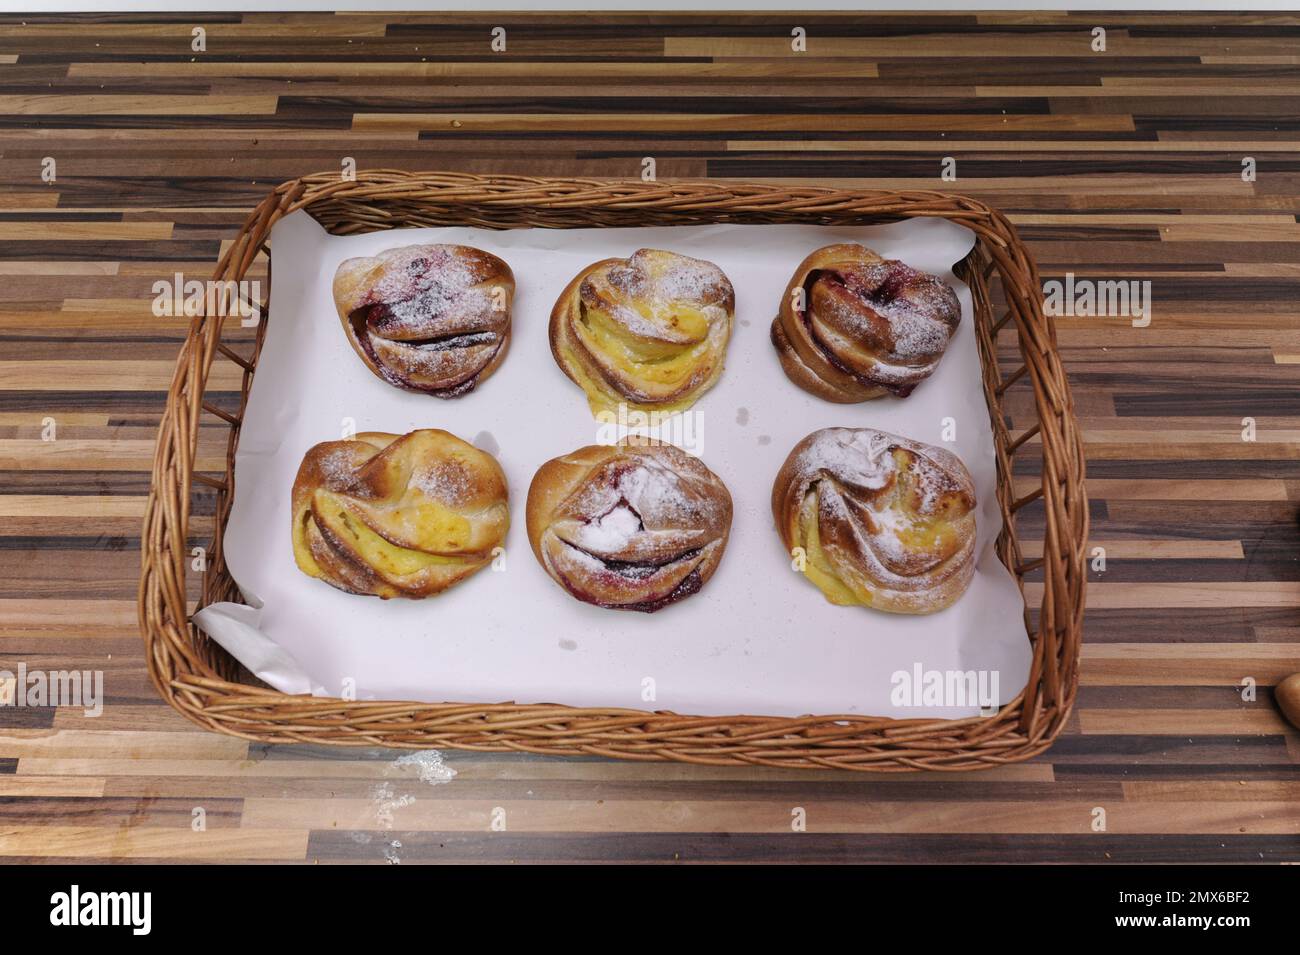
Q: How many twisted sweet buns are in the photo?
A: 6